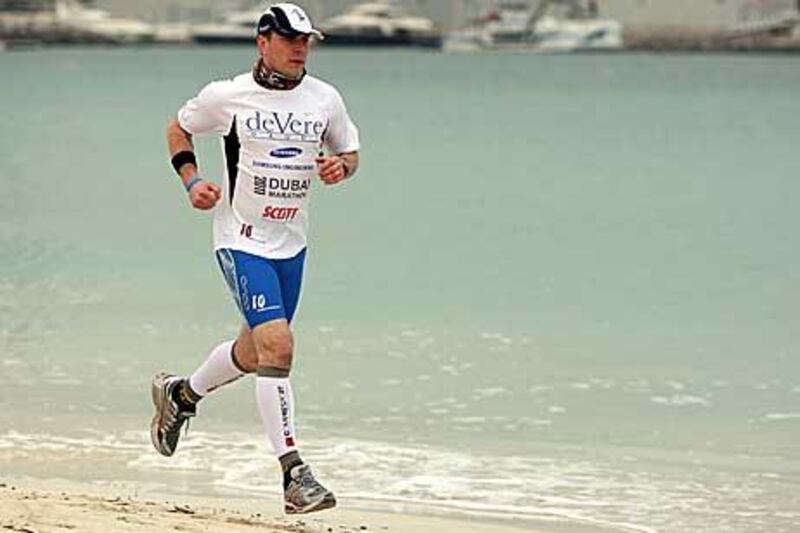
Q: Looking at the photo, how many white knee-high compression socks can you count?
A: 2